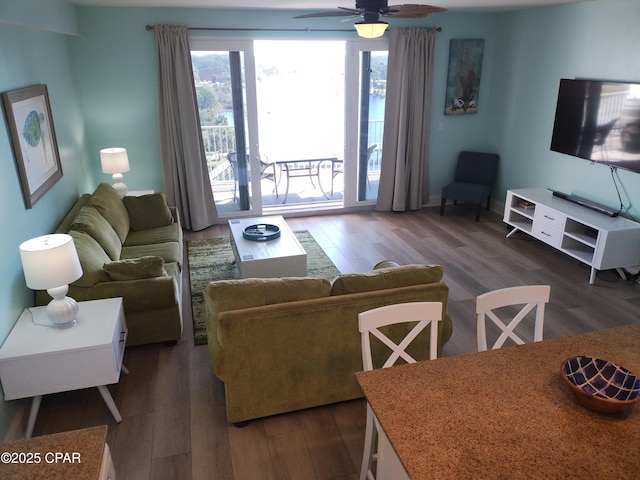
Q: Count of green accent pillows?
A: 2